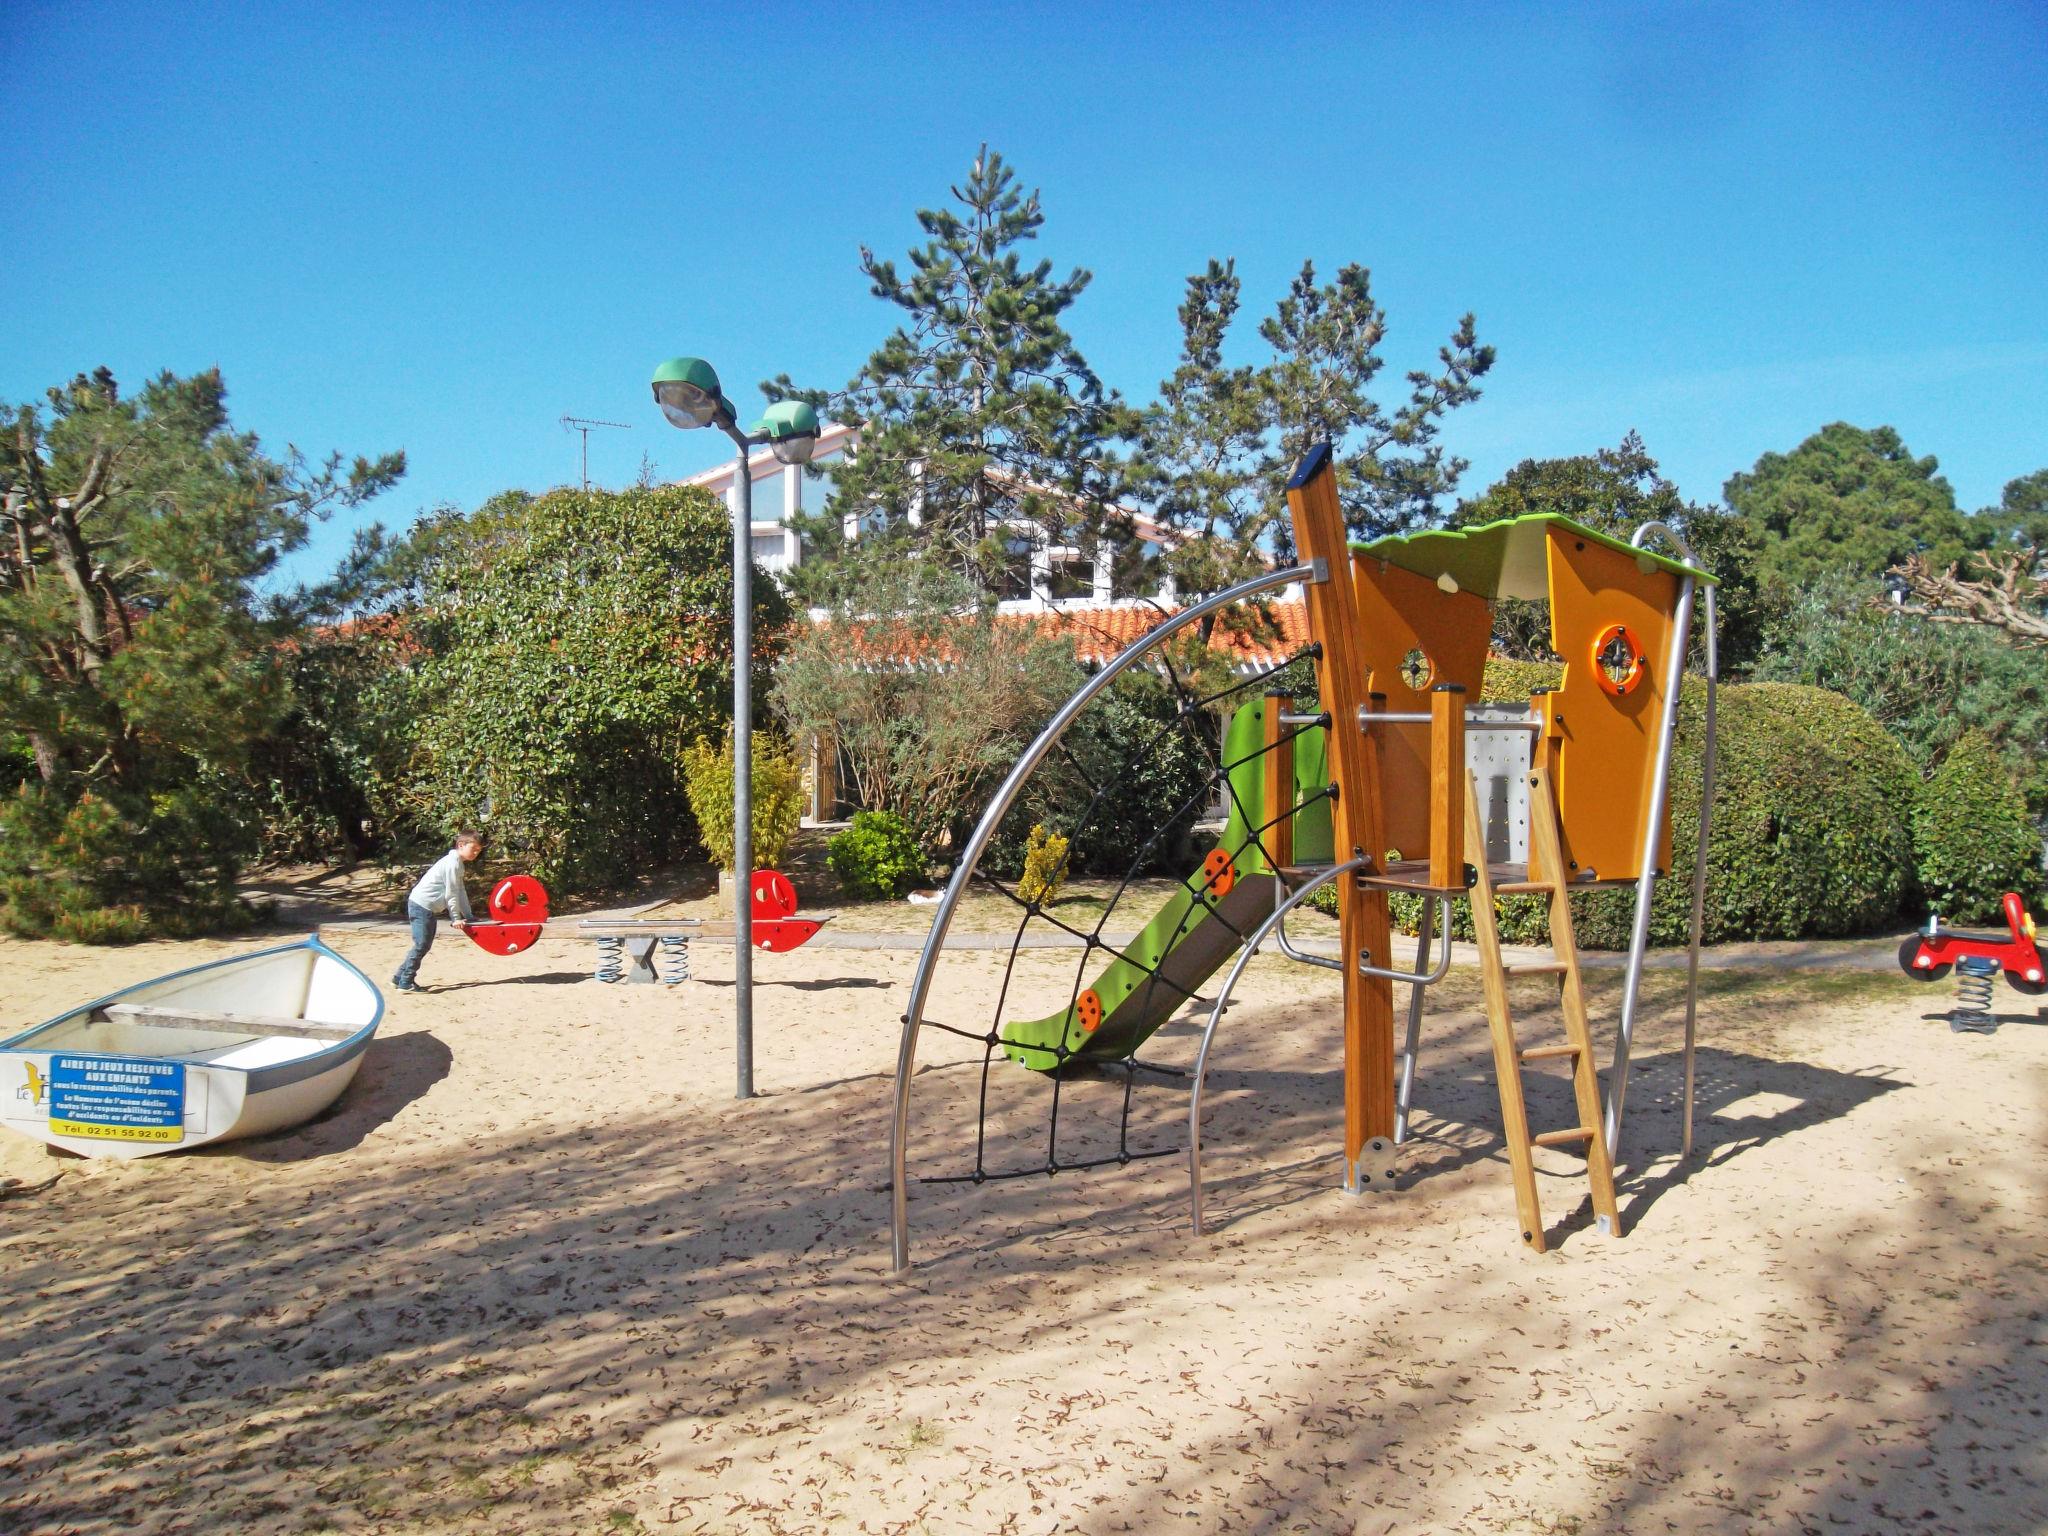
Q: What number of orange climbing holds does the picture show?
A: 2